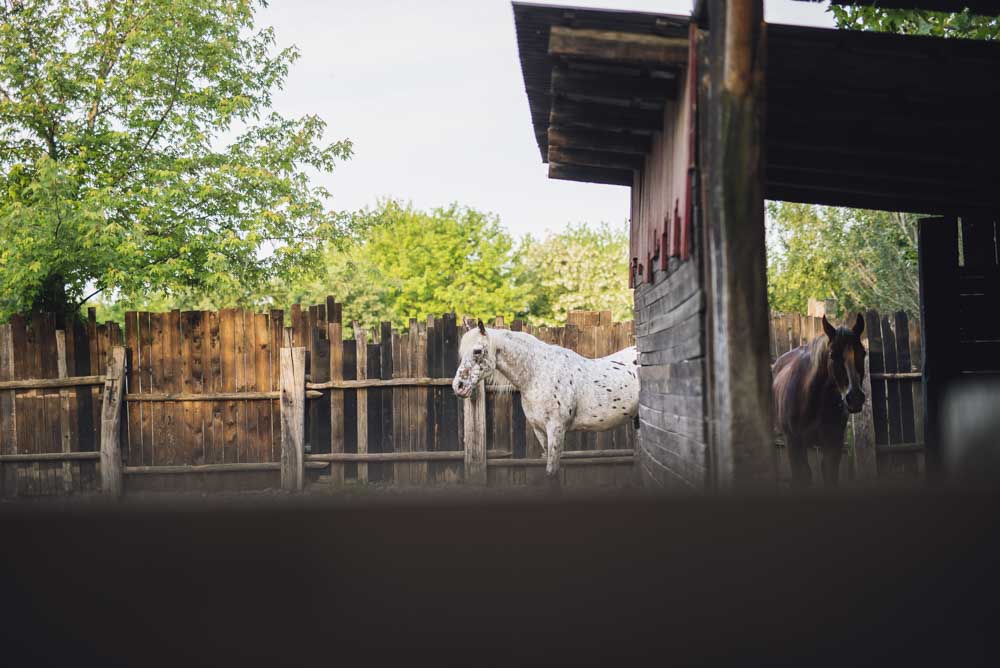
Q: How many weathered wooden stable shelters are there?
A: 1